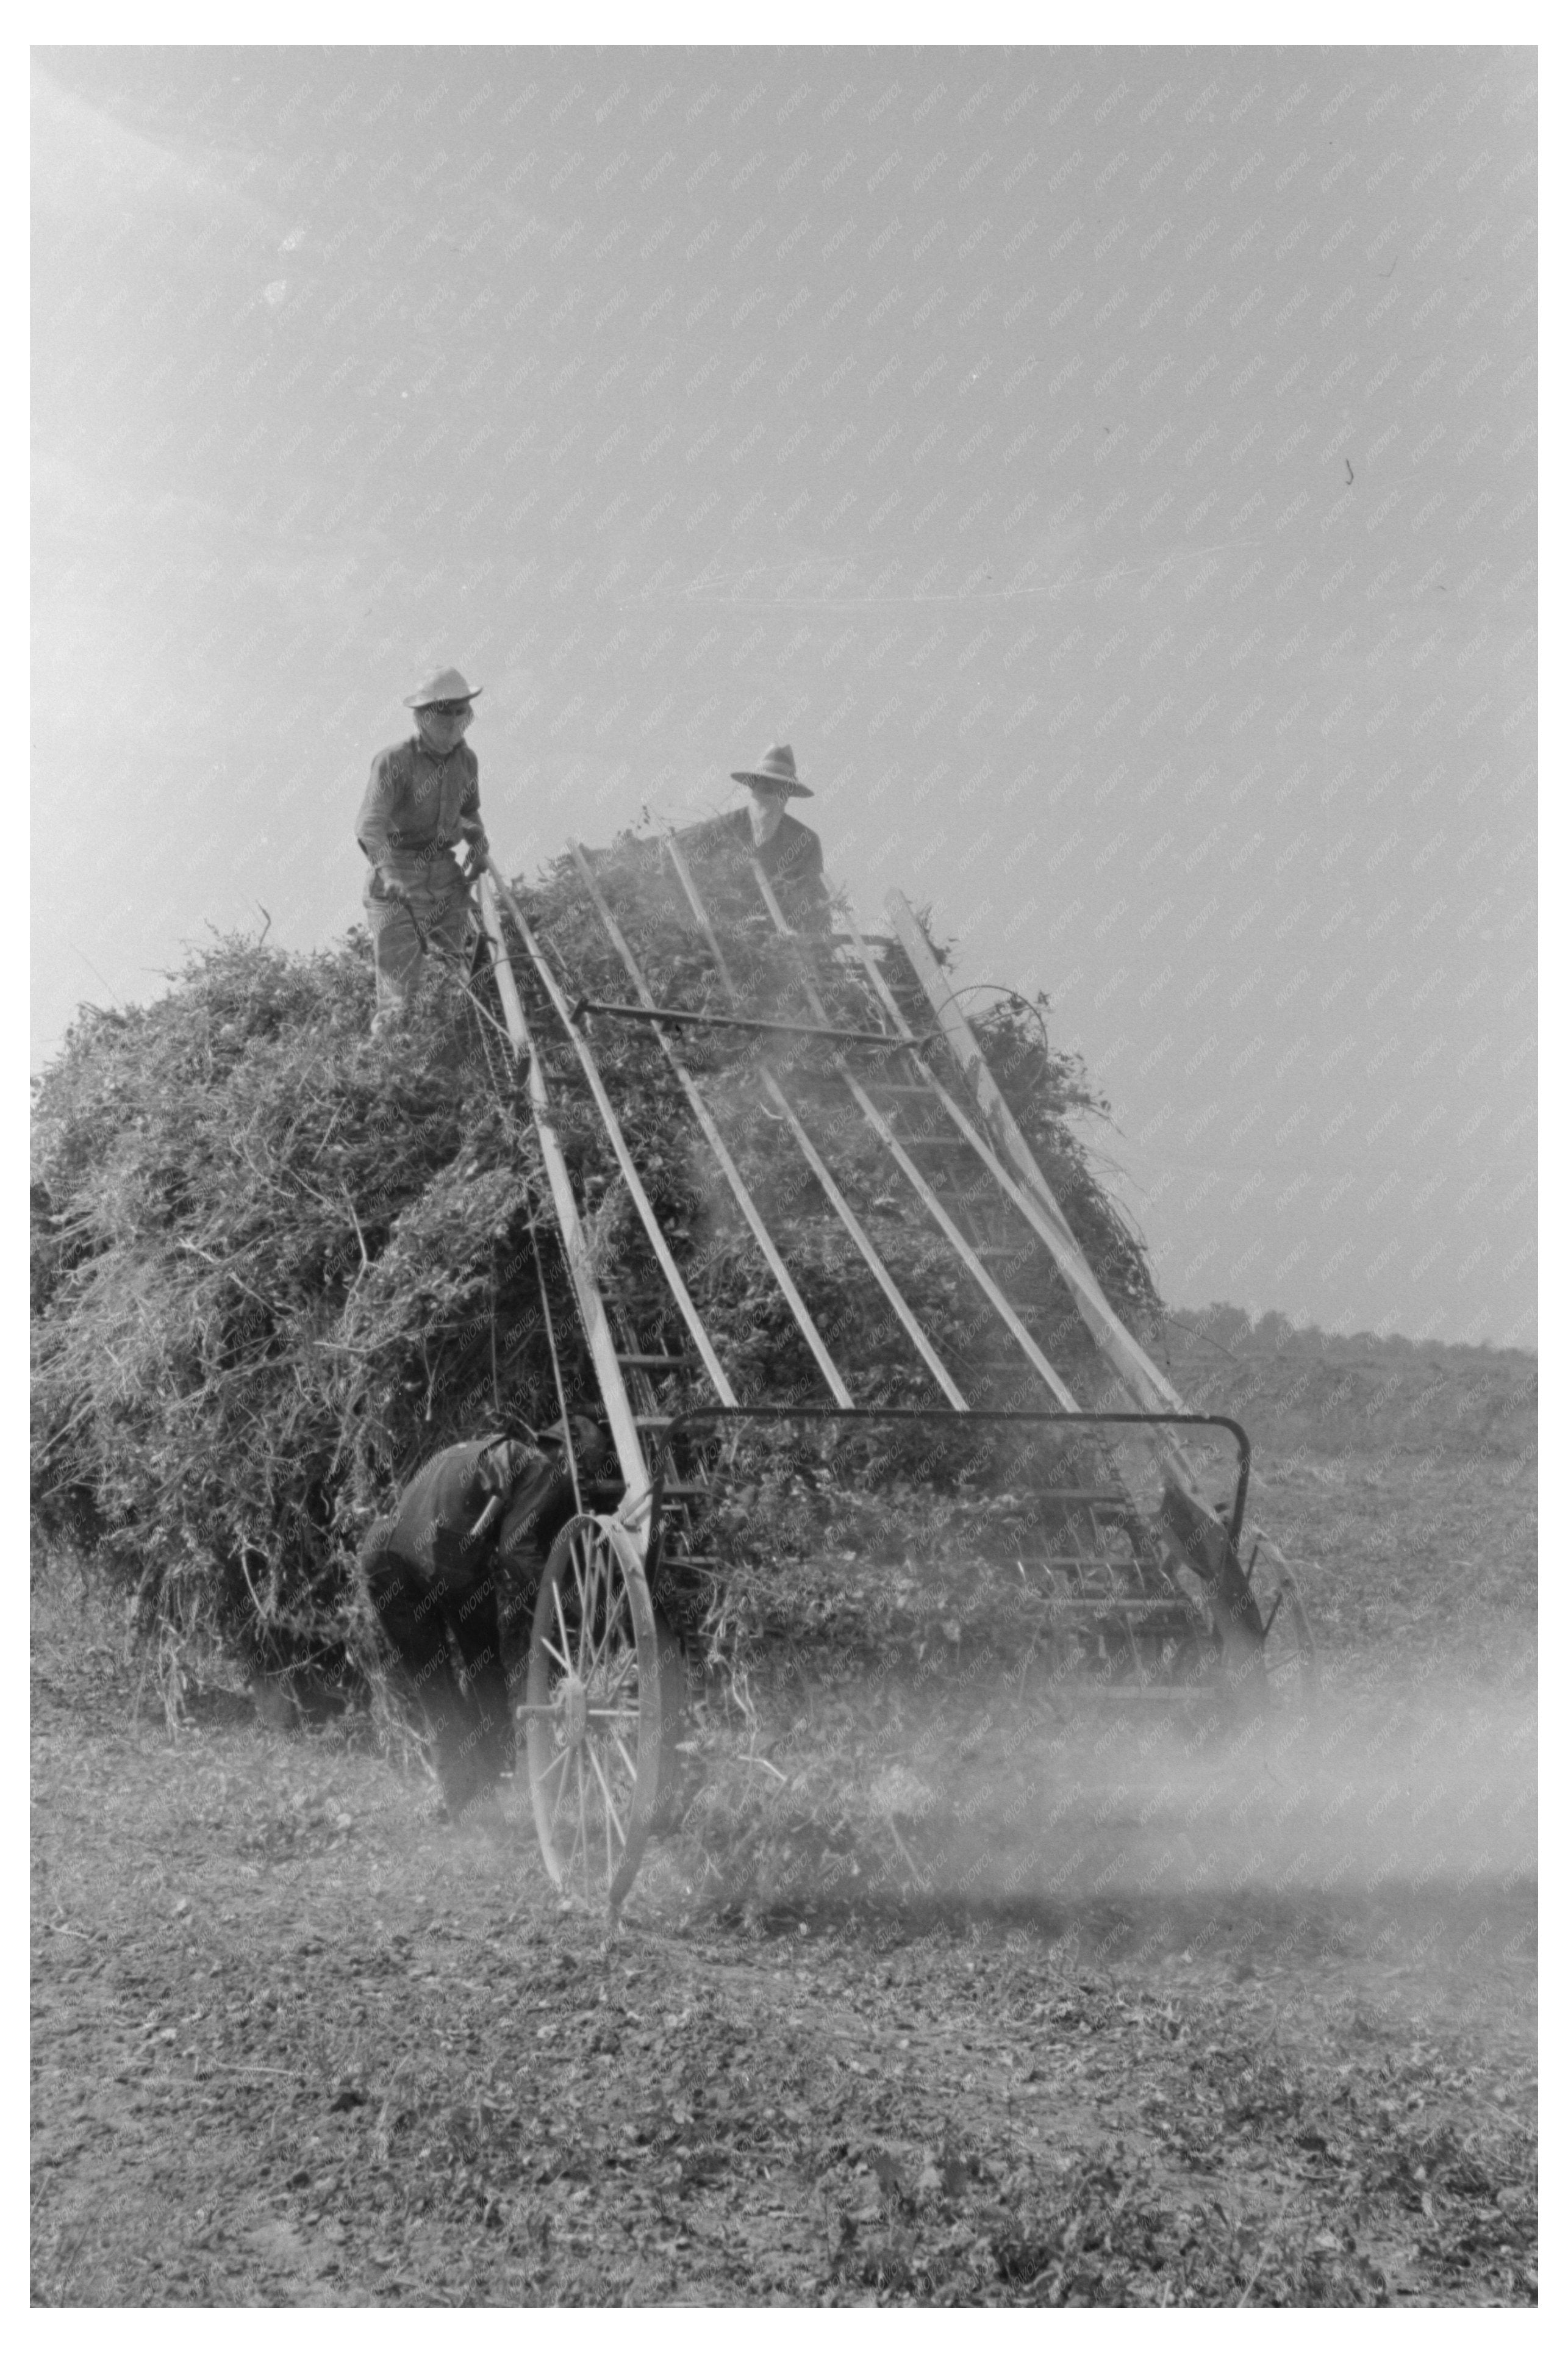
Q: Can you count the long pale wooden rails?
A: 7